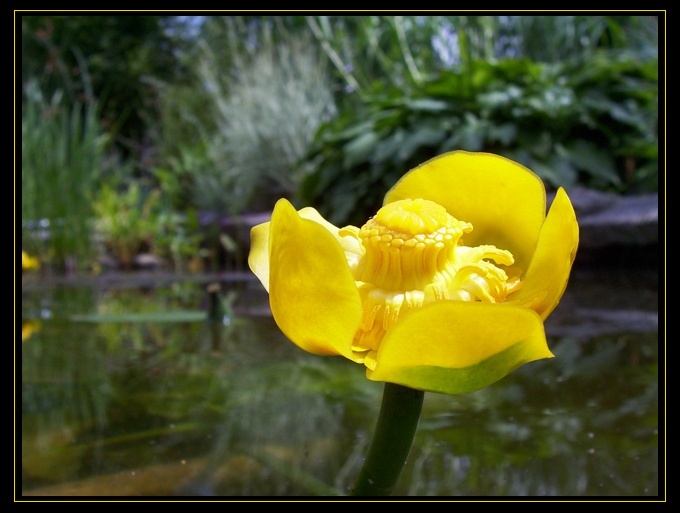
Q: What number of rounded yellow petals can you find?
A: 5